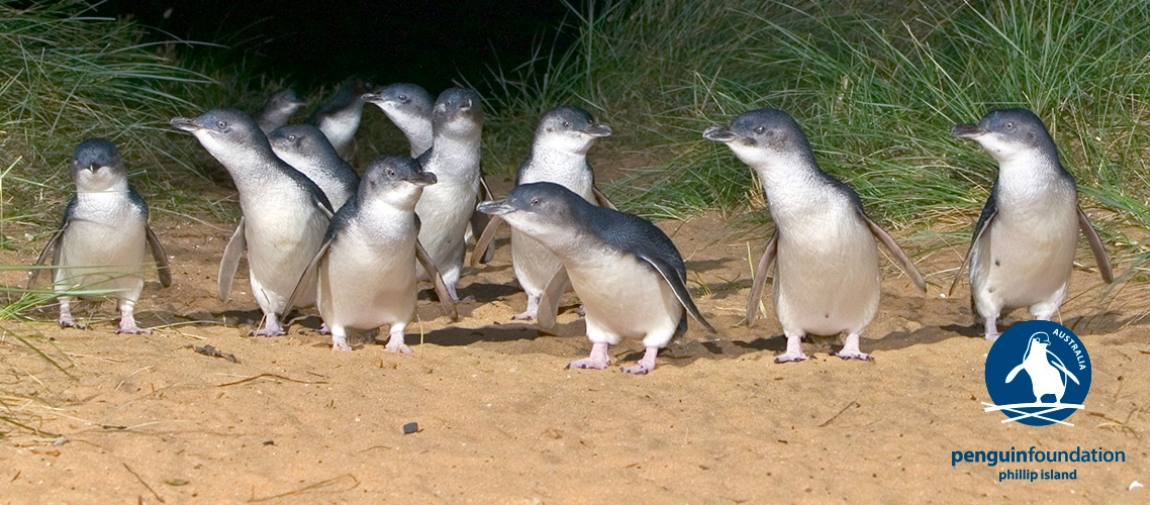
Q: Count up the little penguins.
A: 12